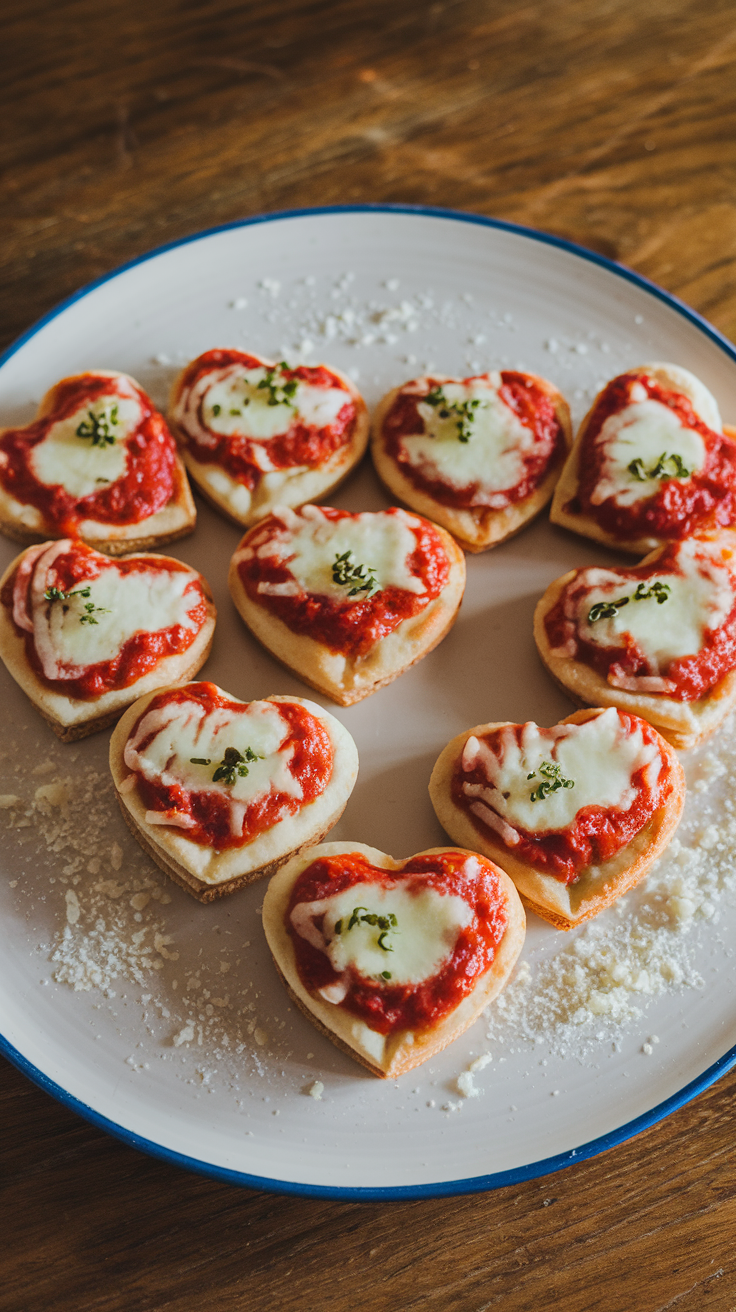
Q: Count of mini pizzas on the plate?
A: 10